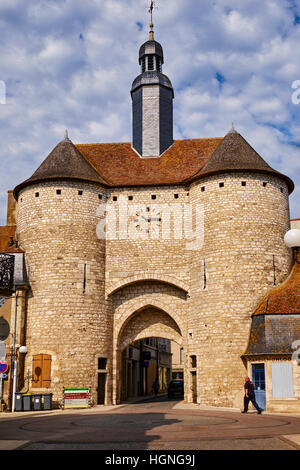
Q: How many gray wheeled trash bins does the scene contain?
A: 4